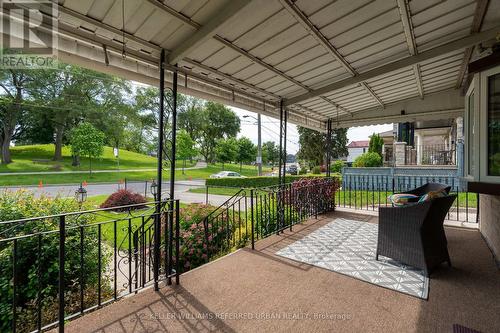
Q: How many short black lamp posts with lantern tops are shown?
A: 2